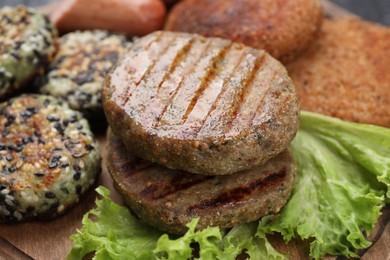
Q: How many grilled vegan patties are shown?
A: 2